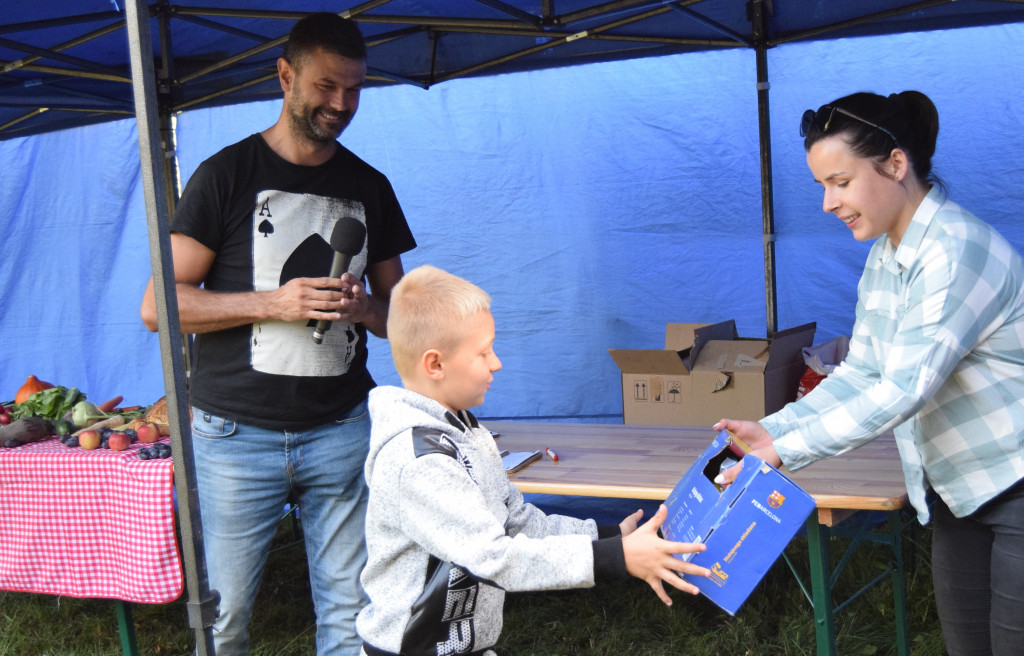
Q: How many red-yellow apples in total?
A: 3